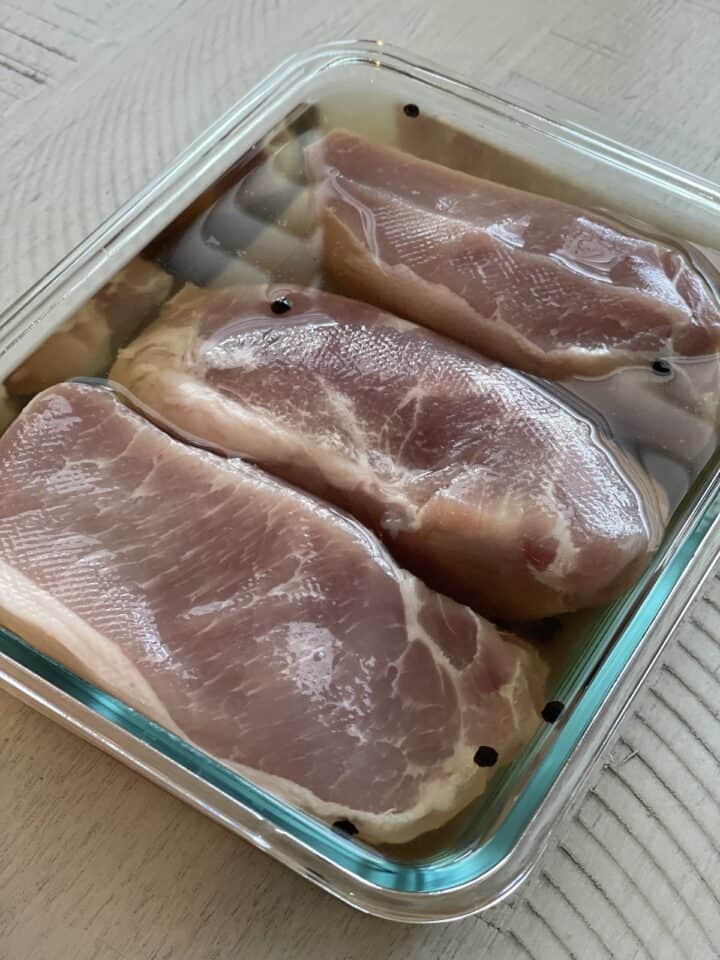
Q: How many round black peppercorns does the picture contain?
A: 6